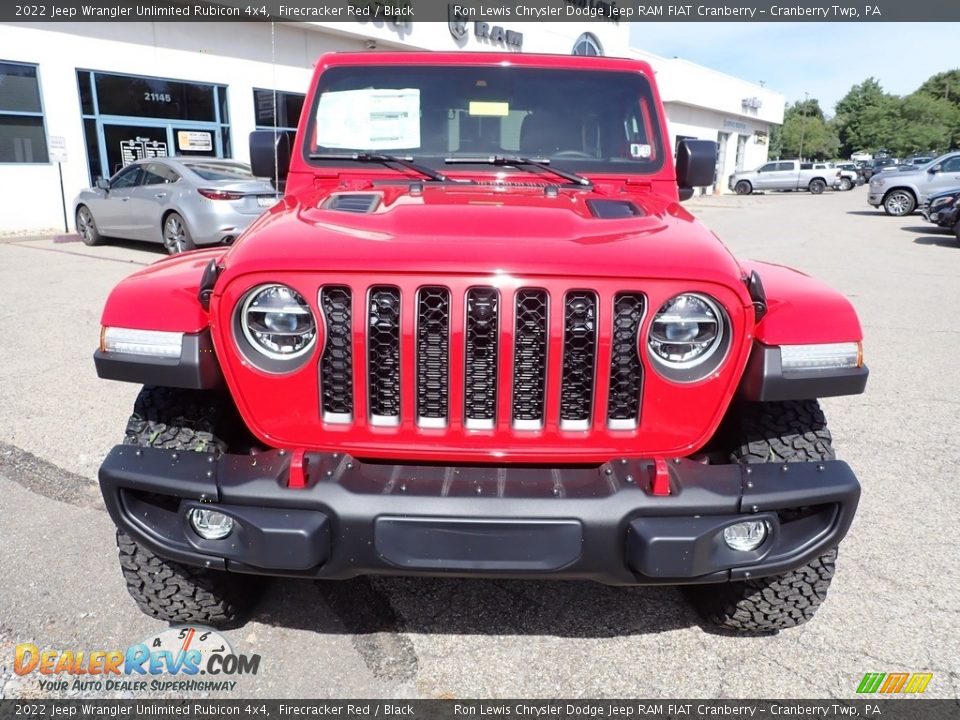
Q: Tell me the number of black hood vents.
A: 2